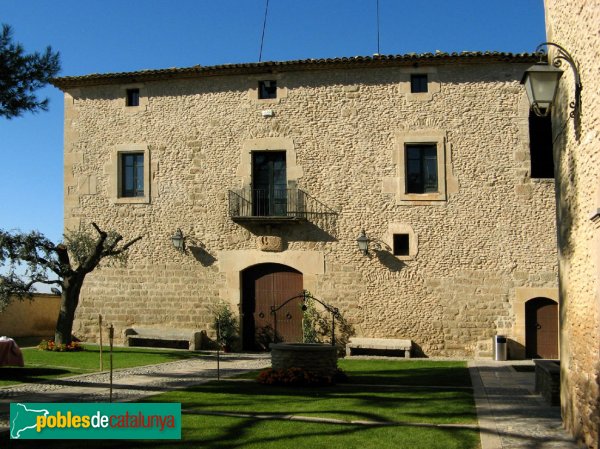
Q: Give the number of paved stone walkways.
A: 2